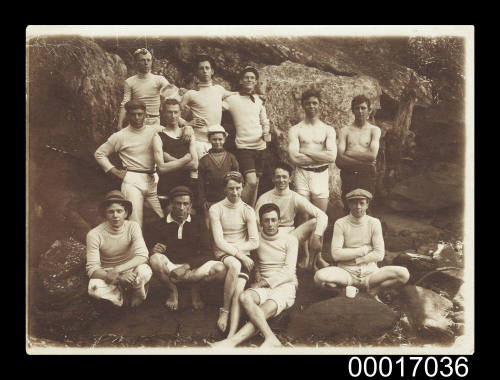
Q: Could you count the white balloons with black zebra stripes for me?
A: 0